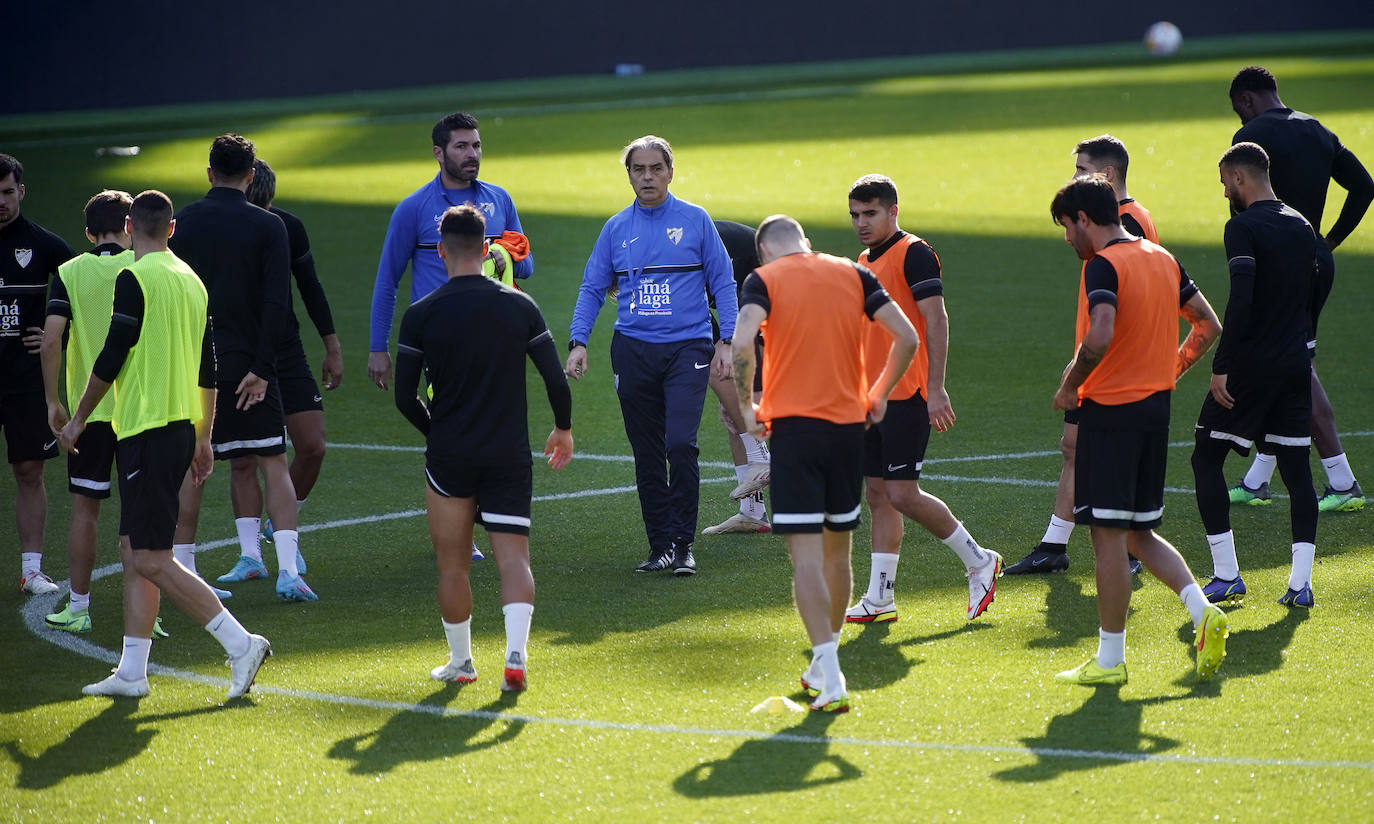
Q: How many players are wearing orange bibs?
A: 4